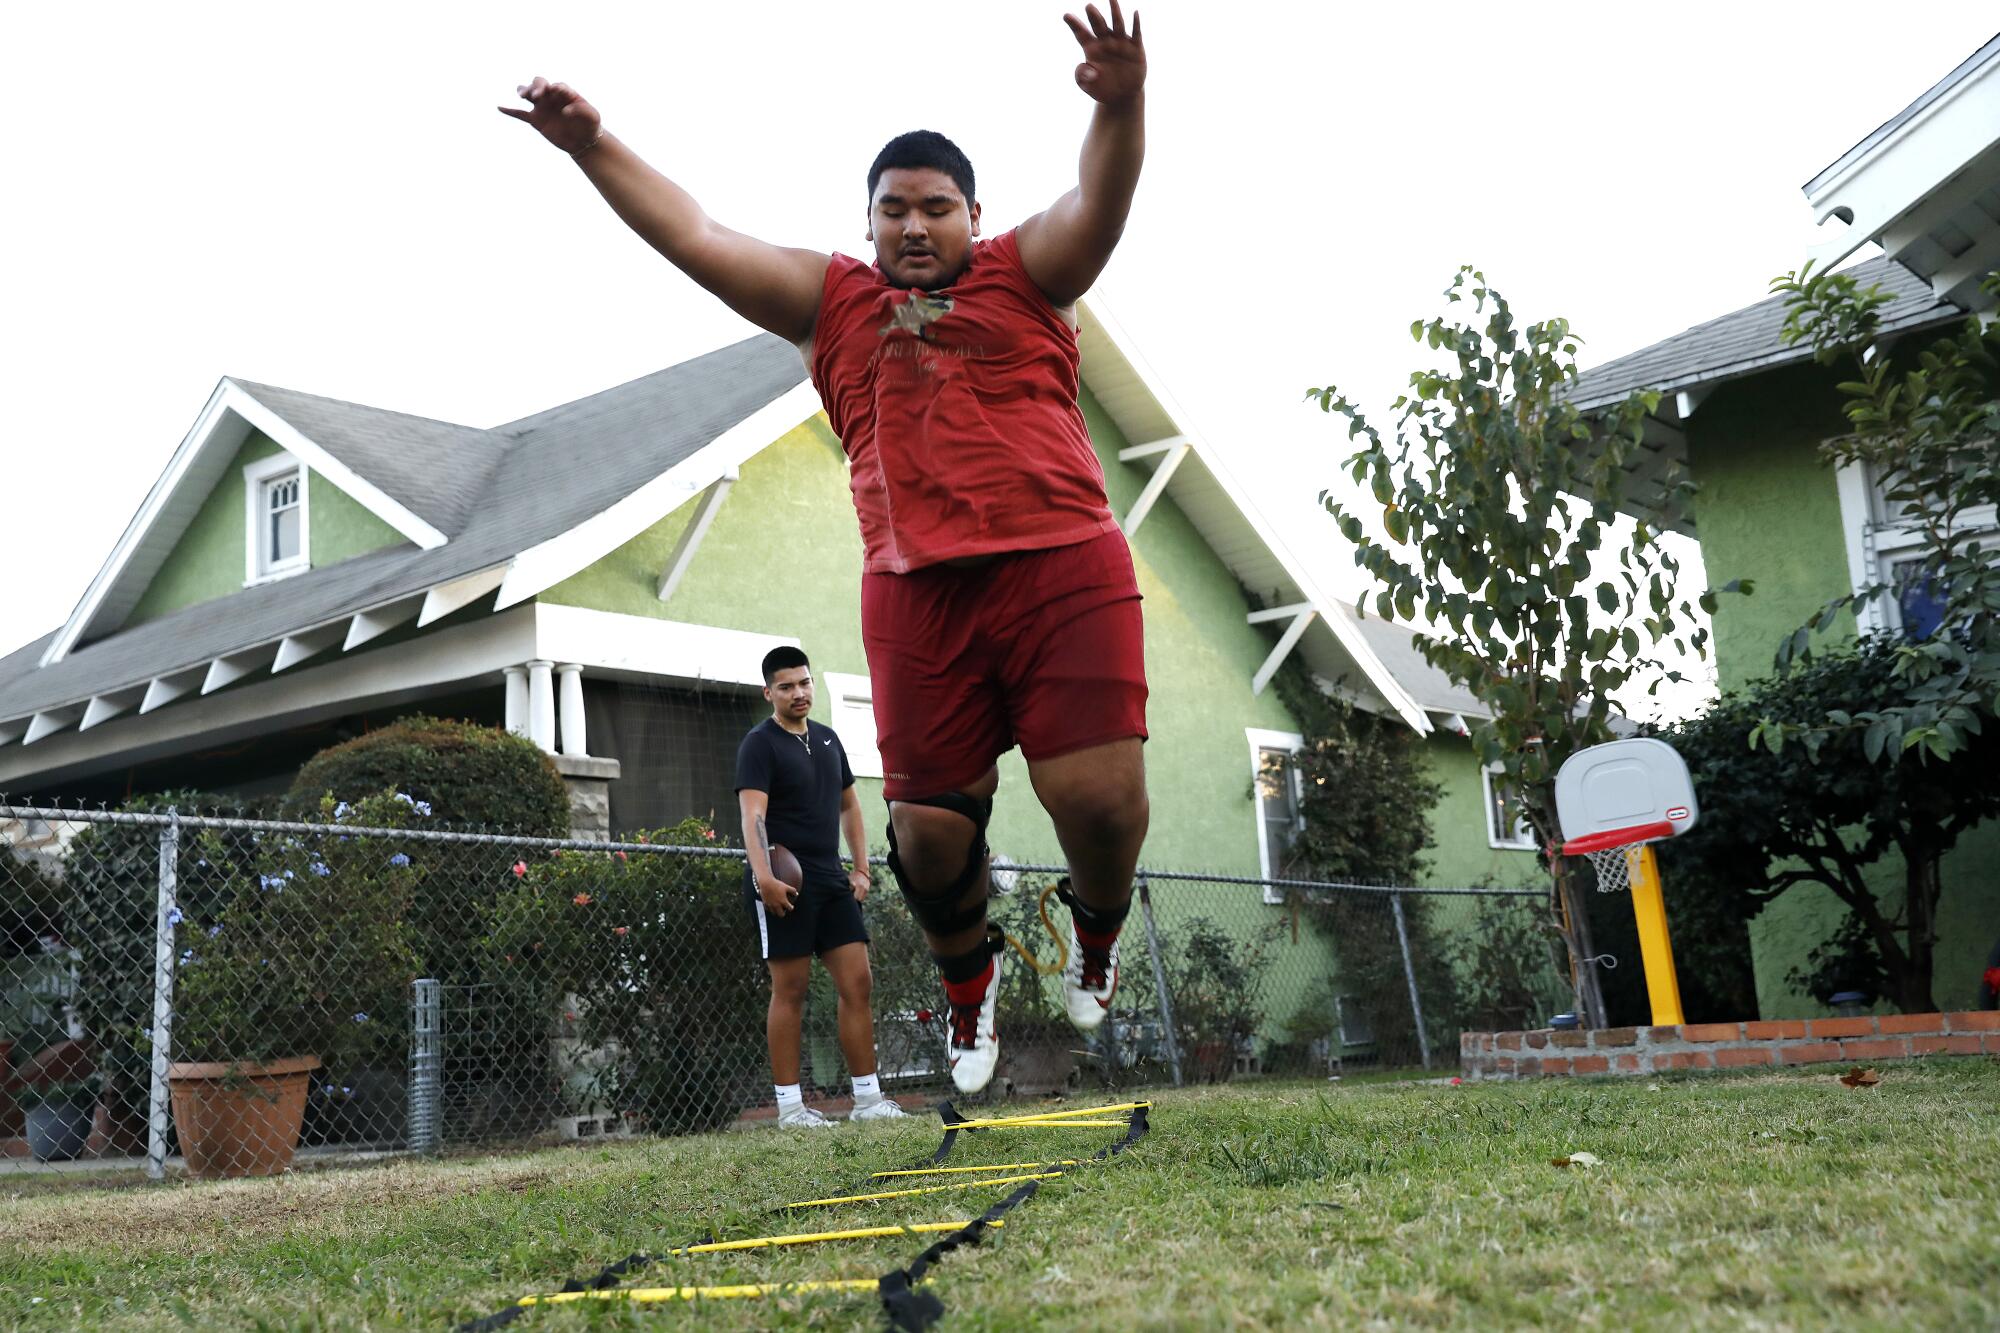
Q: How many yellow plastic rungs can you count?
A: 6